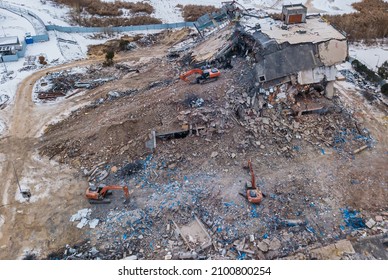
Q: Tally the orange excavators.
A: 3